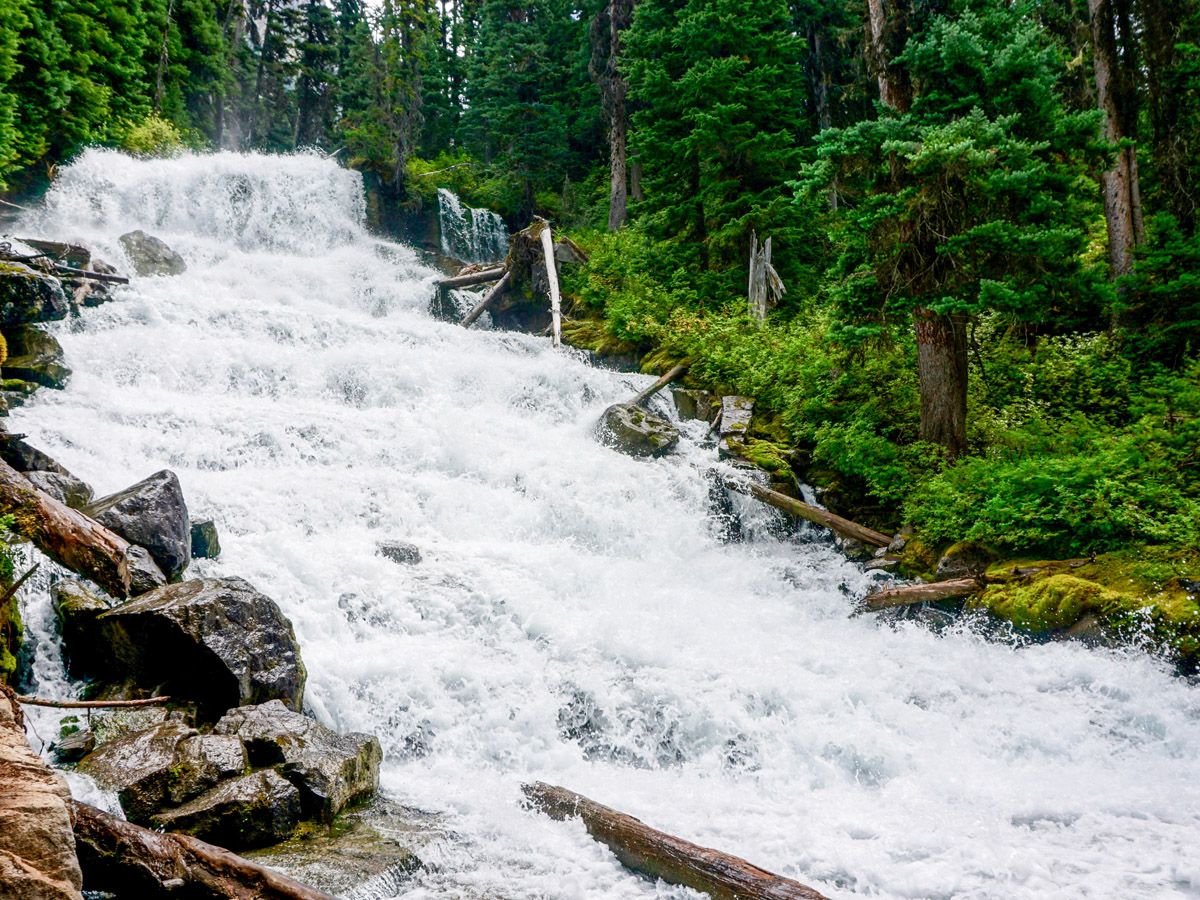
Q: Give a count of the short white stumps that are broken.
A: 1